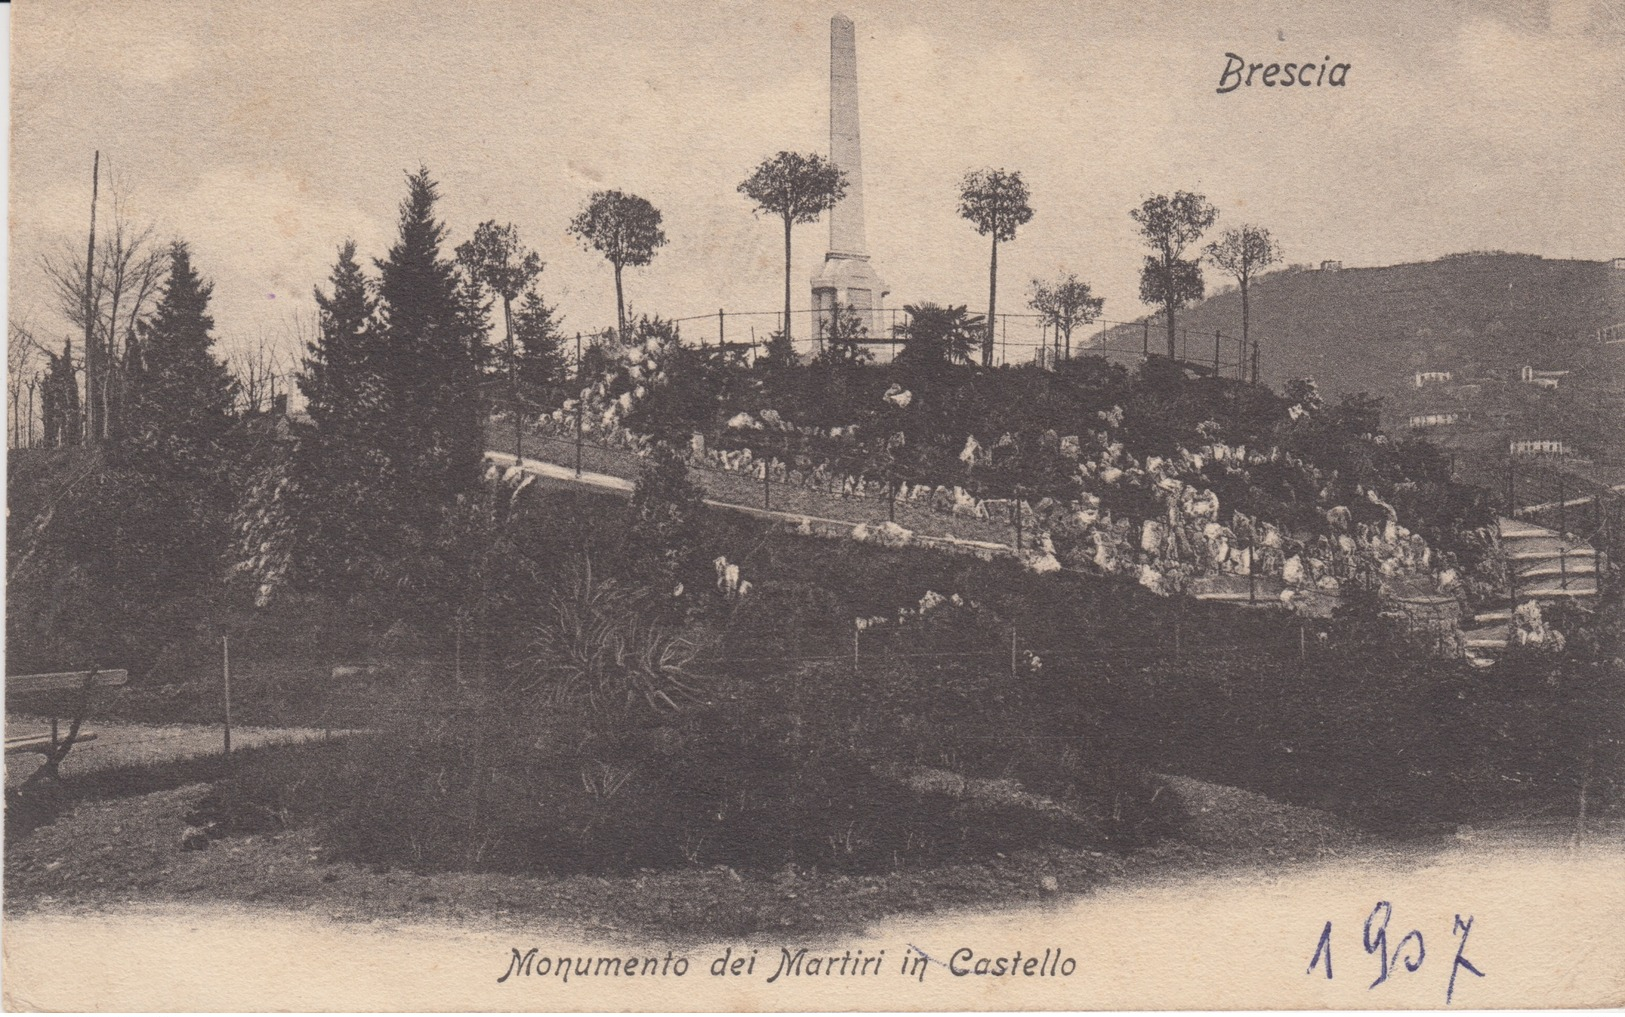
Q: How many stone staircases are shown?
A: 1